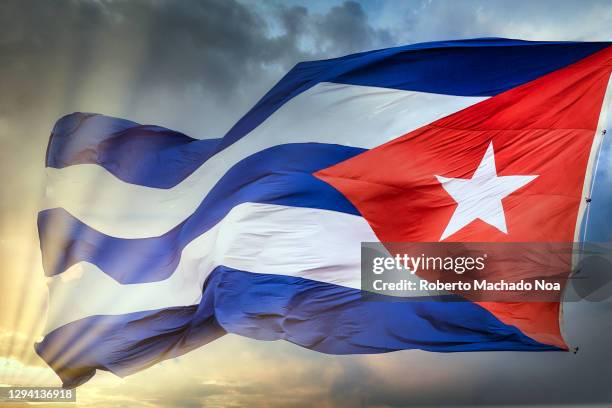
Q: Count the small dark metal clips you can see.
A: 3